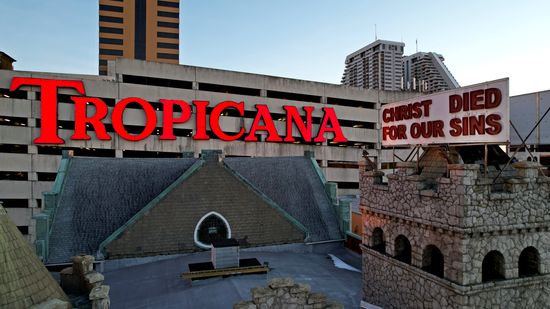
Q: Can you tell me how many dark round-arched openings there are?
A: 5